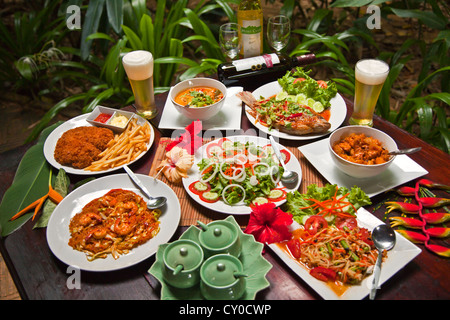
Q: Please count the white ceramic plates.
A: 7